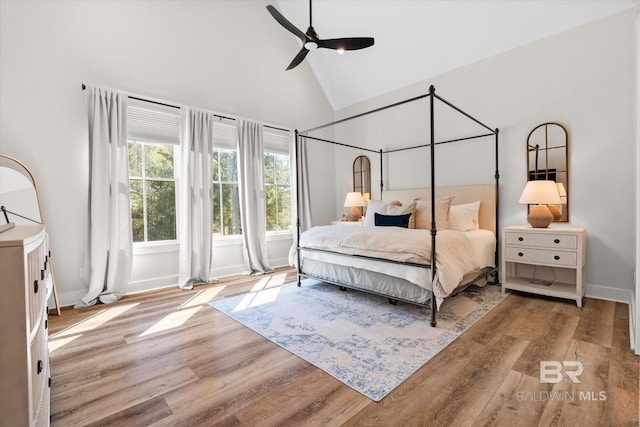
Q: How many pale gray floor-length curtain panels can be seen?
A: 4